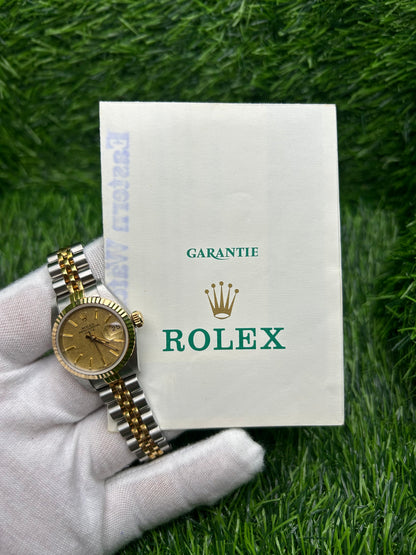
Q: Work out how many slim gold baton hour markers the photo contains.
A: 10